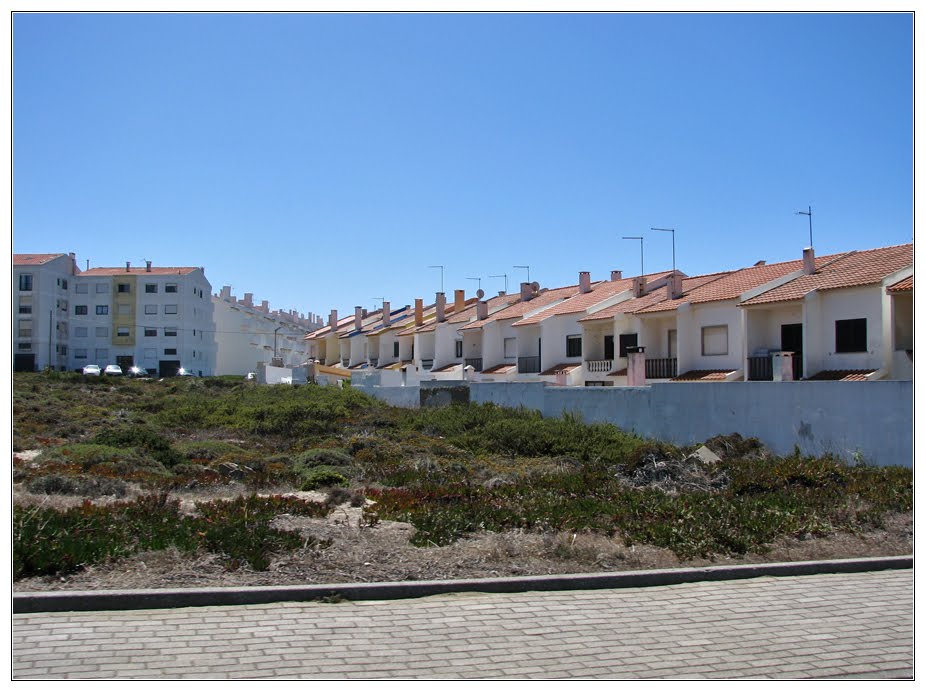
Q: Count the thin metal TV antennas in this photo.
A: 8